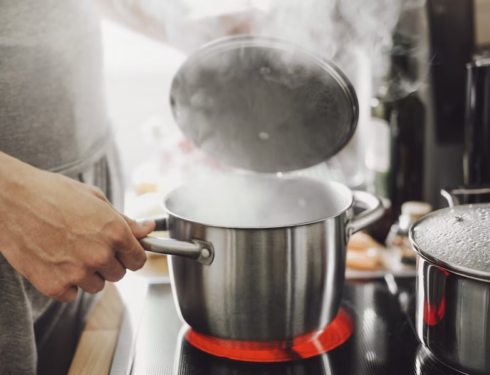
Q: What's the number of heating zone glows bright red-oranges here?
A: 1